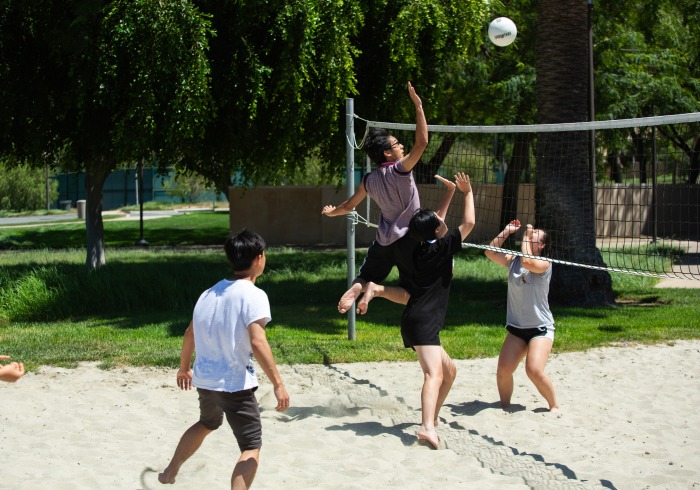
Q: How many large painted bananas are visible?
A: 0